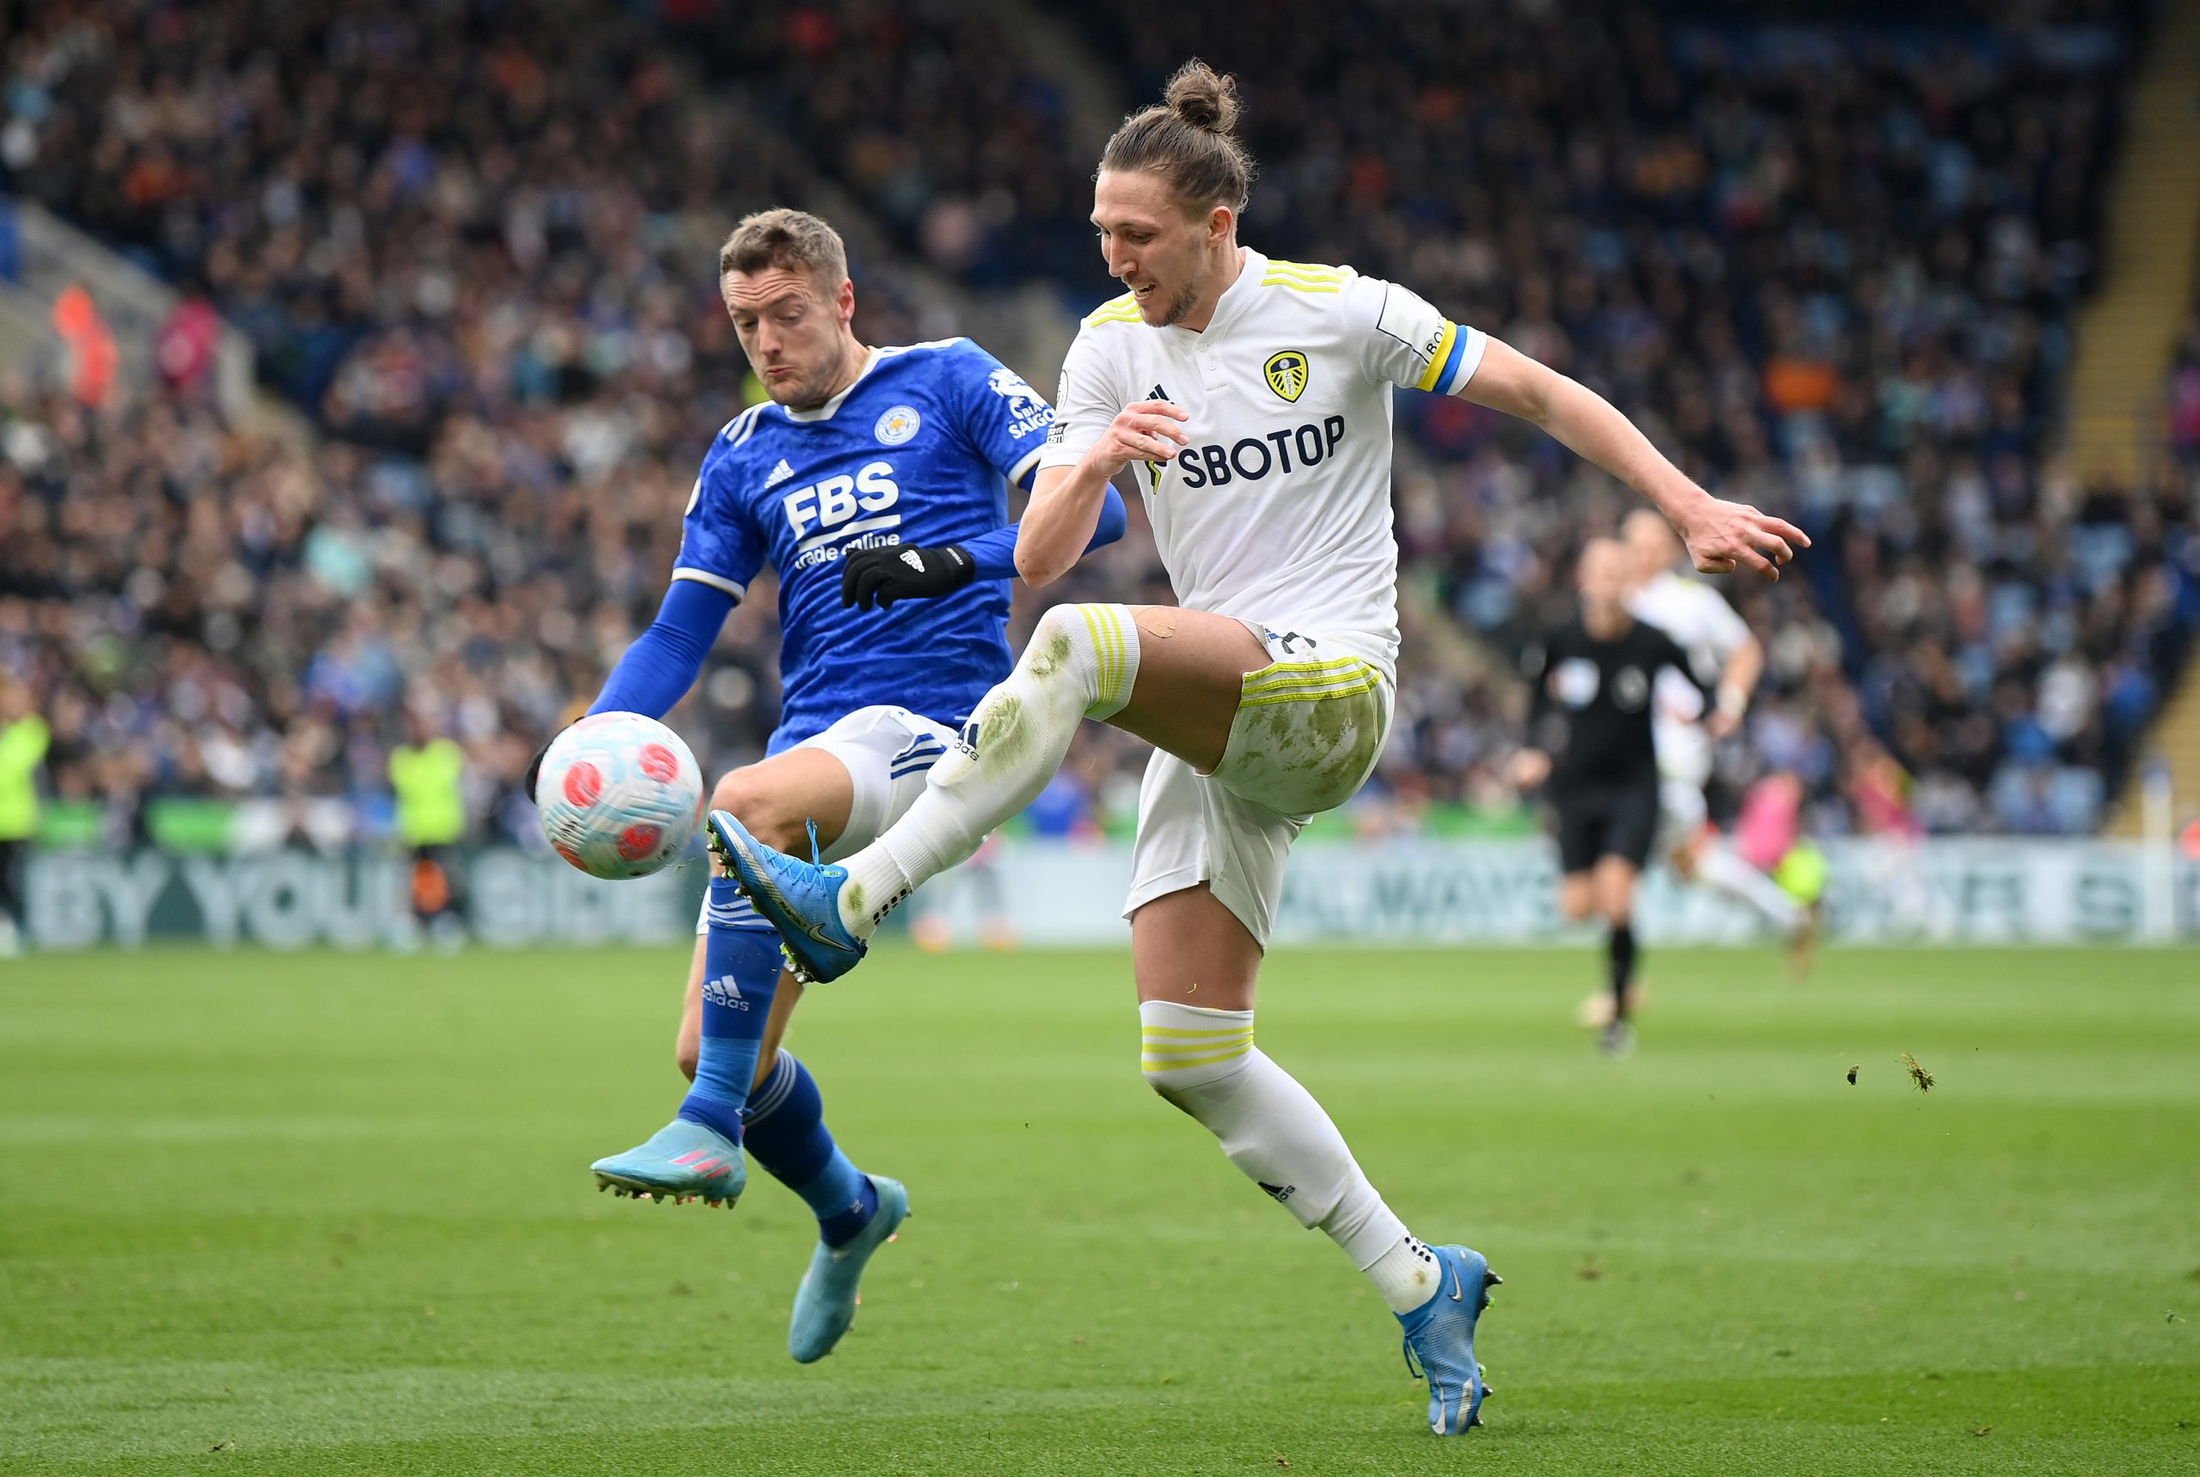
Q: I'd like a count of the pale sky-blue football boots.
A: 2